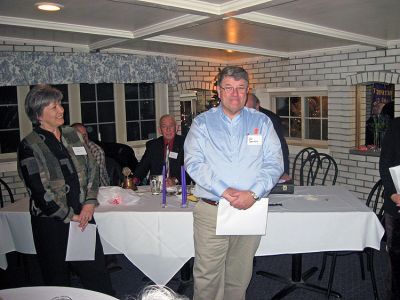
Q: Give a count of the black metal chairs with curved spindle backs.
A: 4